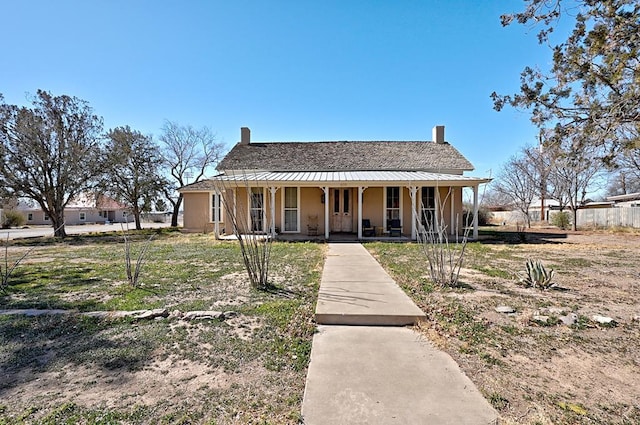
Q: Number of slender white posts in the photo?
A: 6